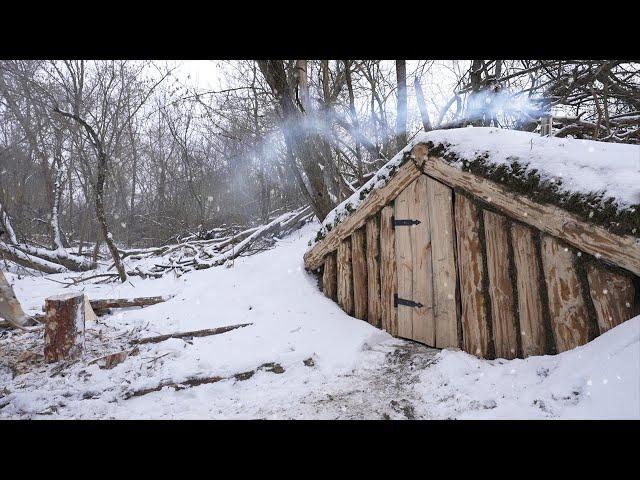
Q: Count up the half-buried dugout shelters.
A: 1